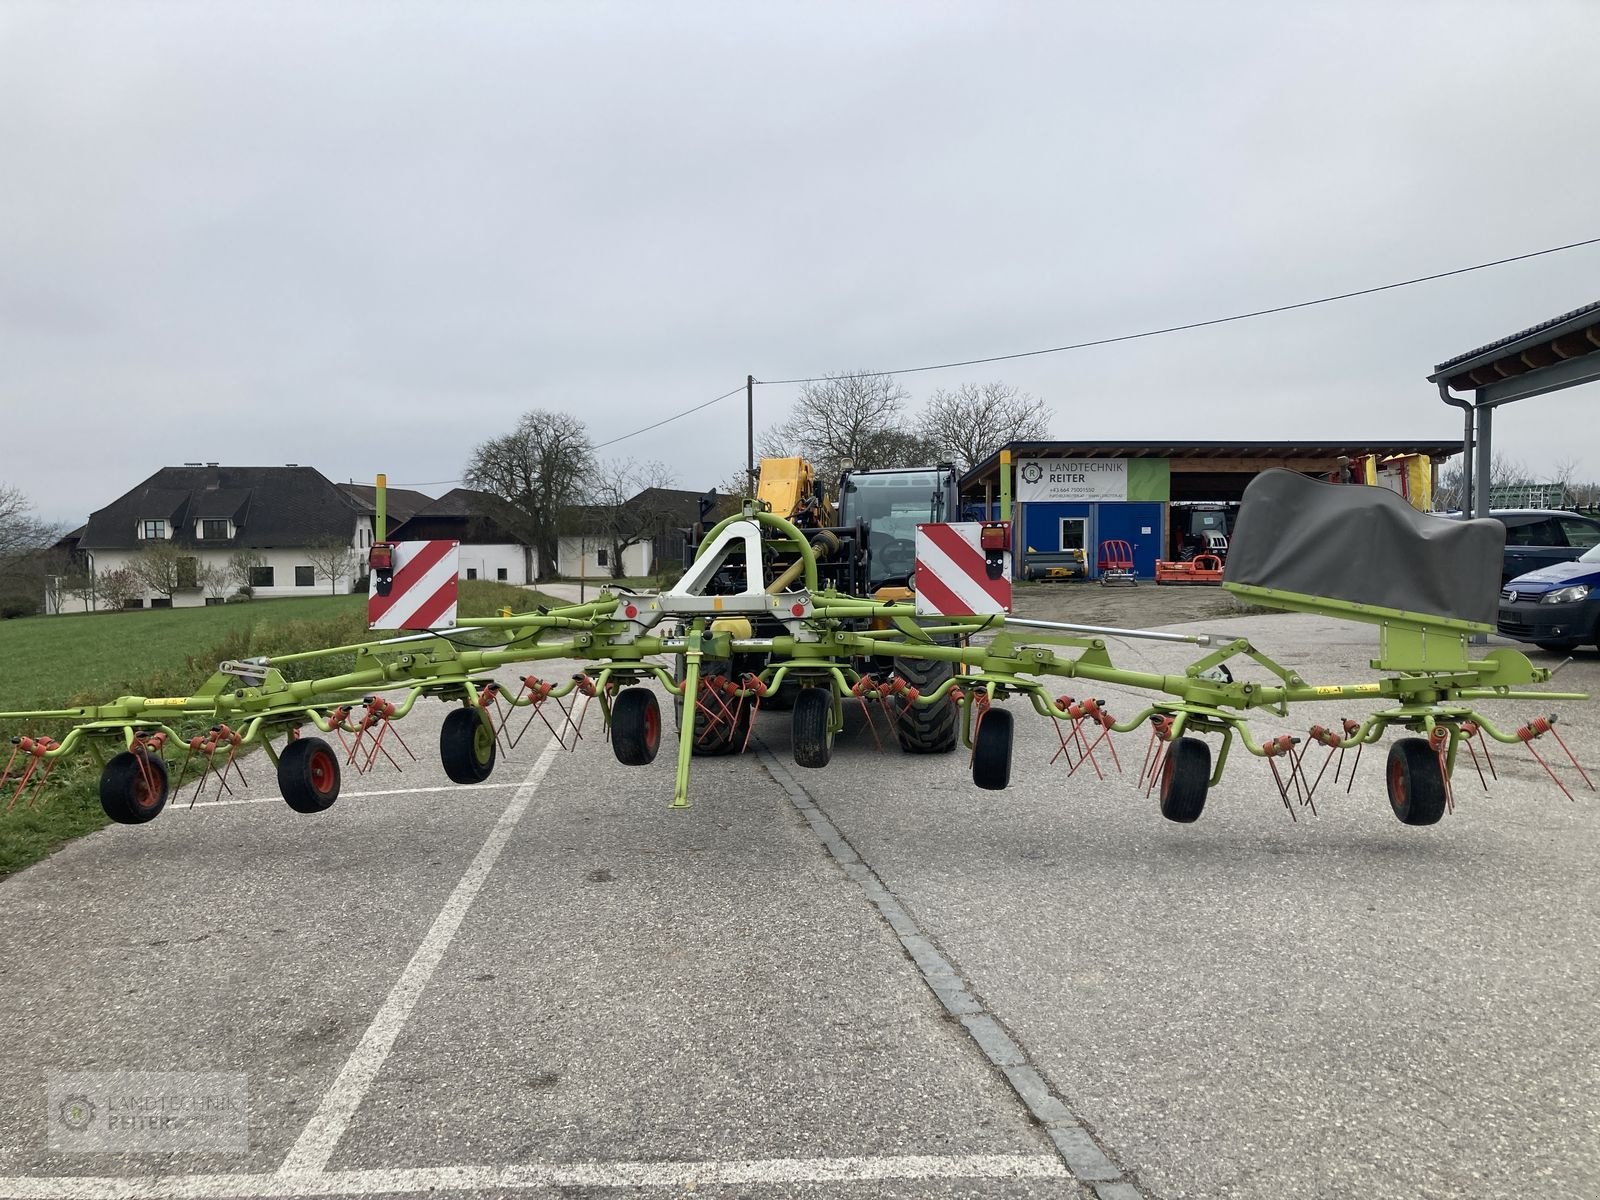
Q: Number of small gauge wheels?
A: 8